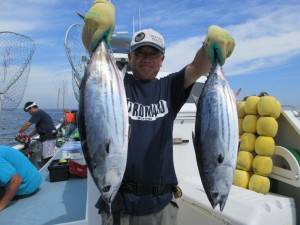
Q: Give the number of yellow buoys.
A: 12